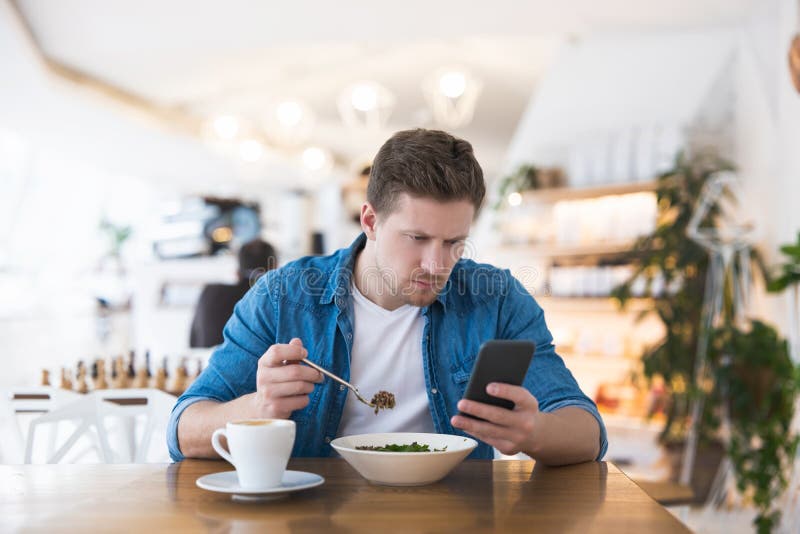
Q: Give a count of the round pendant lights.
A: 6